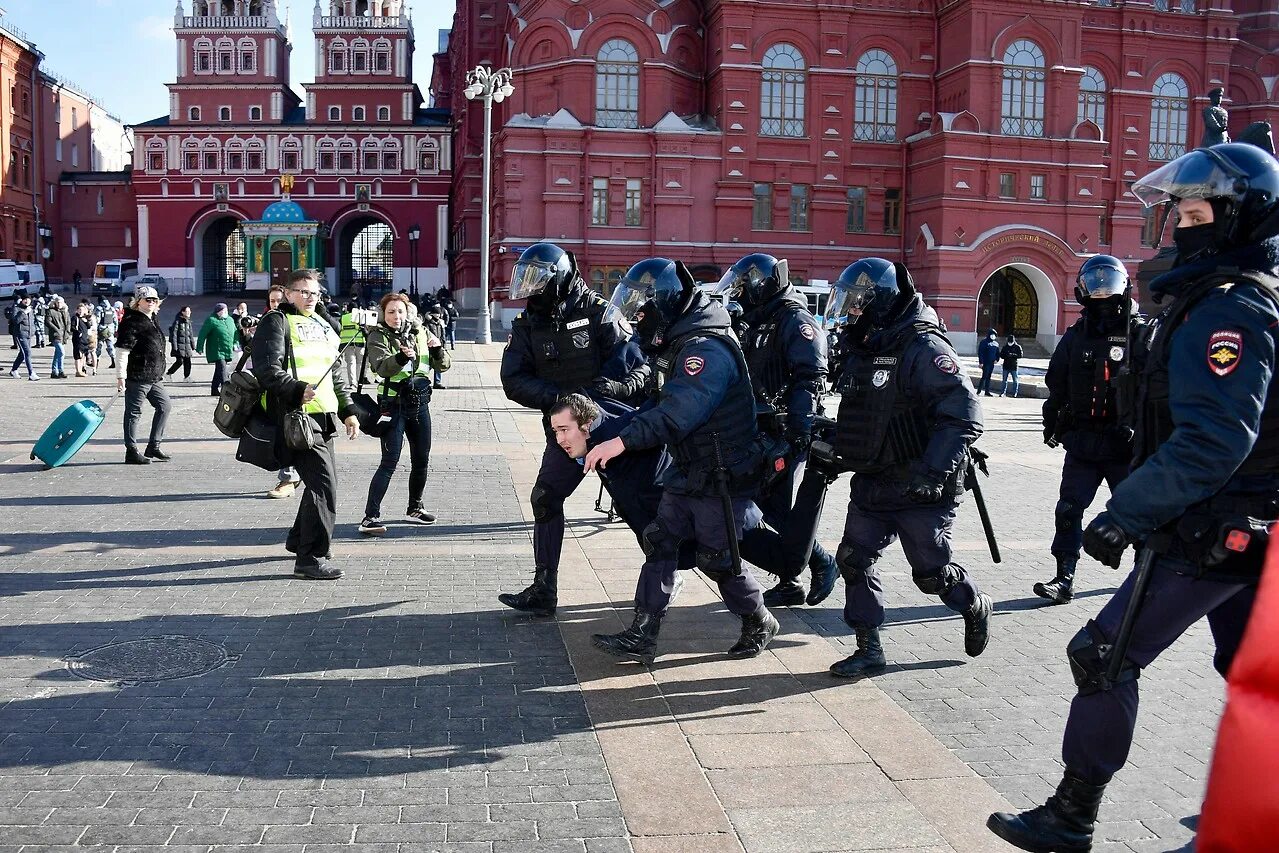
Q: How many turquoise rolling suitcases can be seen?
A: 1